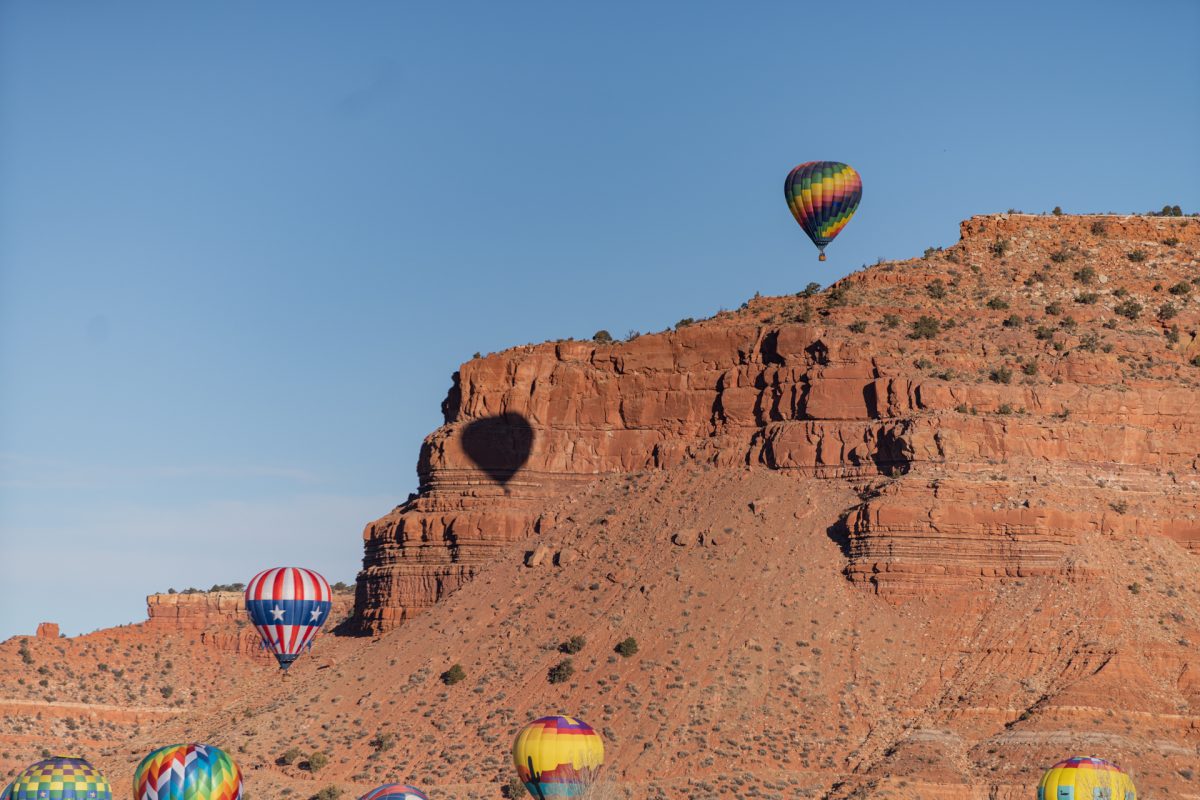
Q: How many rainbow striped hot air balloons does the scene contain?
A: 2